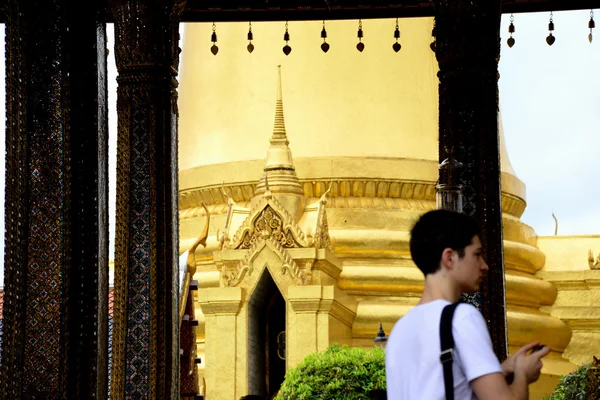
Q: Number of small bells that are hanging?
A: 10